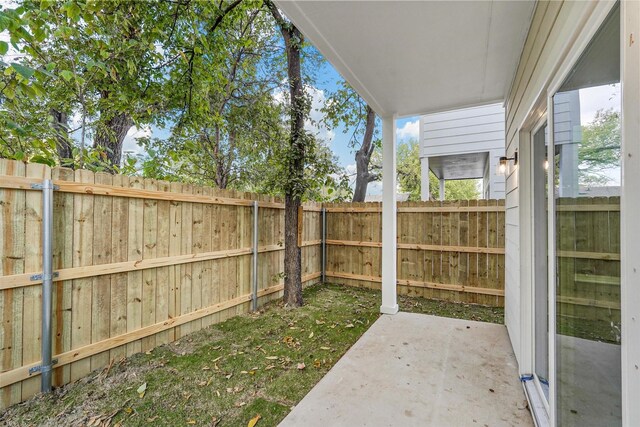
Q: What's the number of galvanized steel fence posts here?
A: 3